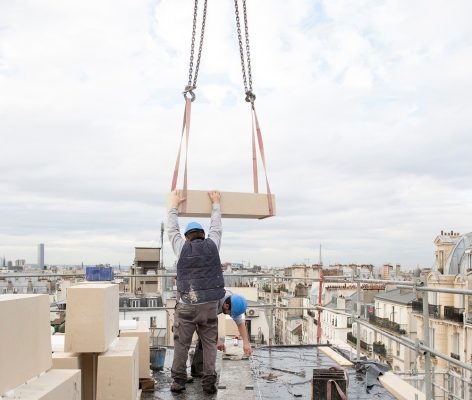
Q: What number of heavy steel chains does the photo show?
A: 4